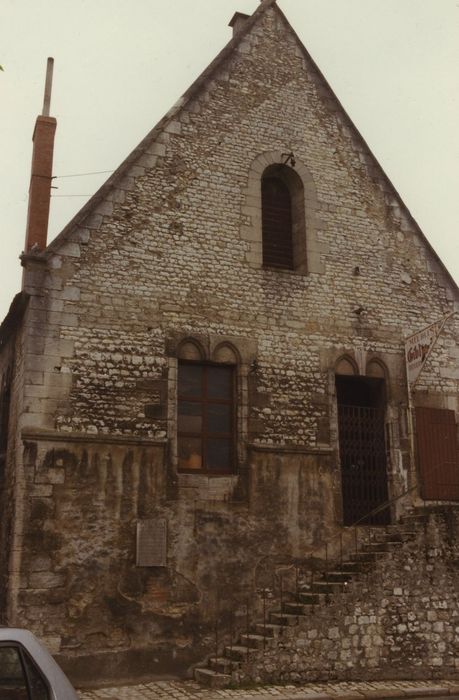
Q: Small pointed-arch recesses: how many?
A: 4